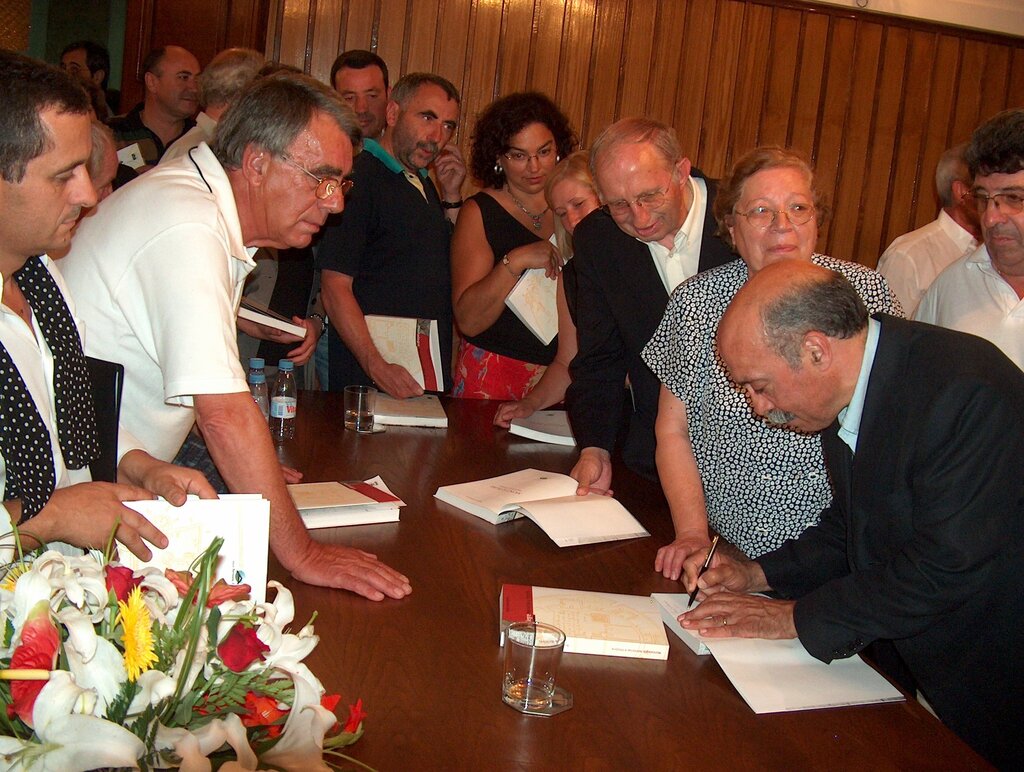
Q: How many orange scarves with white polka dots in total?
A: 0